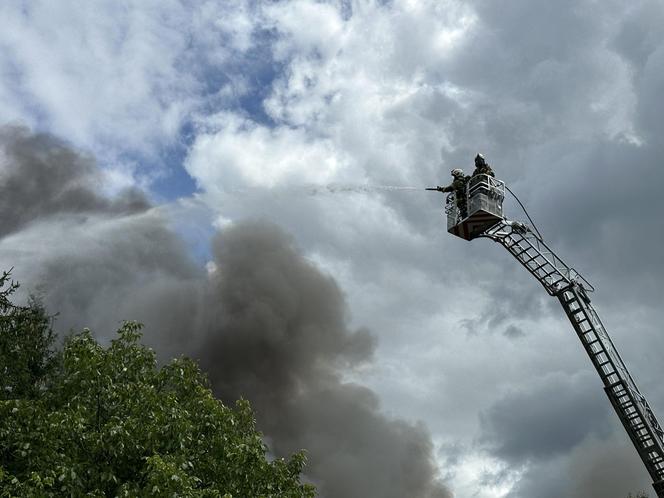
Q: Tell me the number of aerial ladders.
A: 1